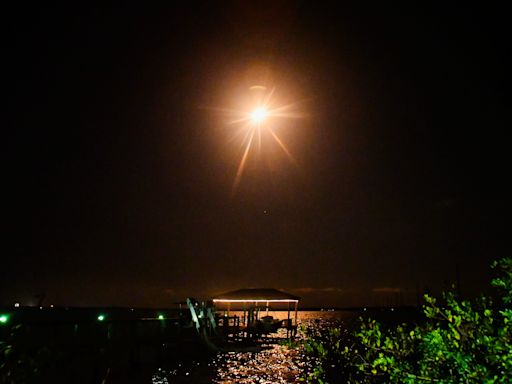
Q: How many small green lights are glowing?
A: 3